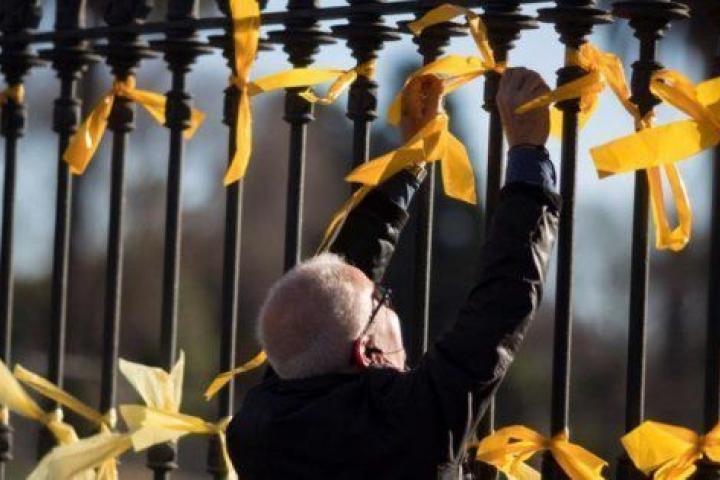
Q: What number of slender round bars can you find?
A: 12